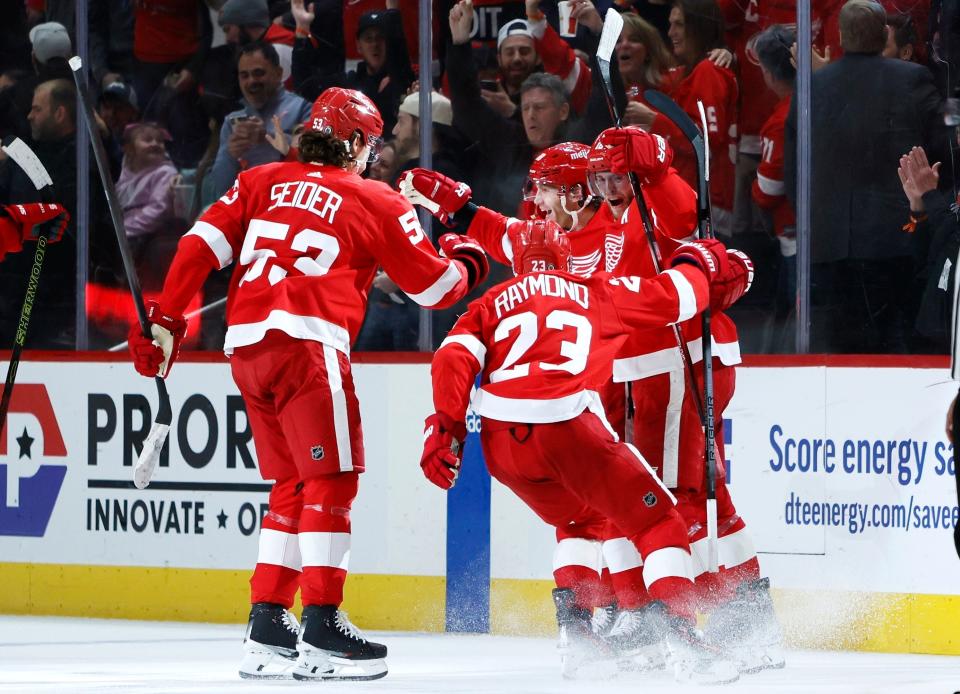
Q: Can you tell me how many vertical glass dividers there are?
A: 3